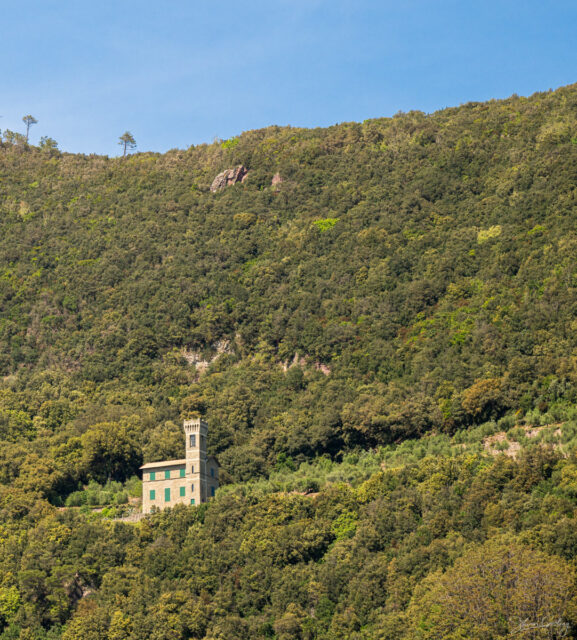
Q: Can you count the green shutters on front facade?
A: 7